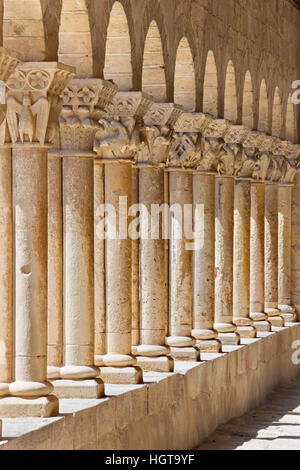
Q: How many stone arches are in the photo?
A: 11